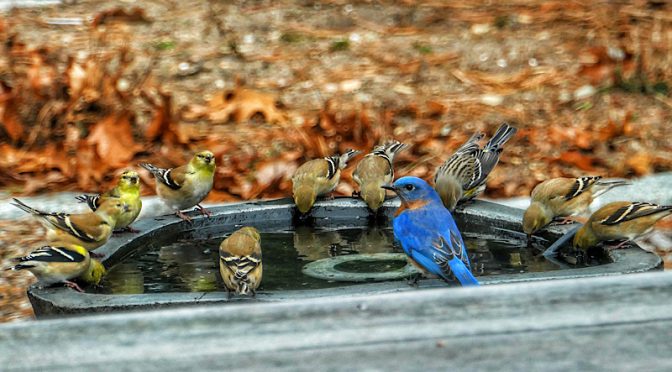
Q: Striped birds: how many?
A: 10